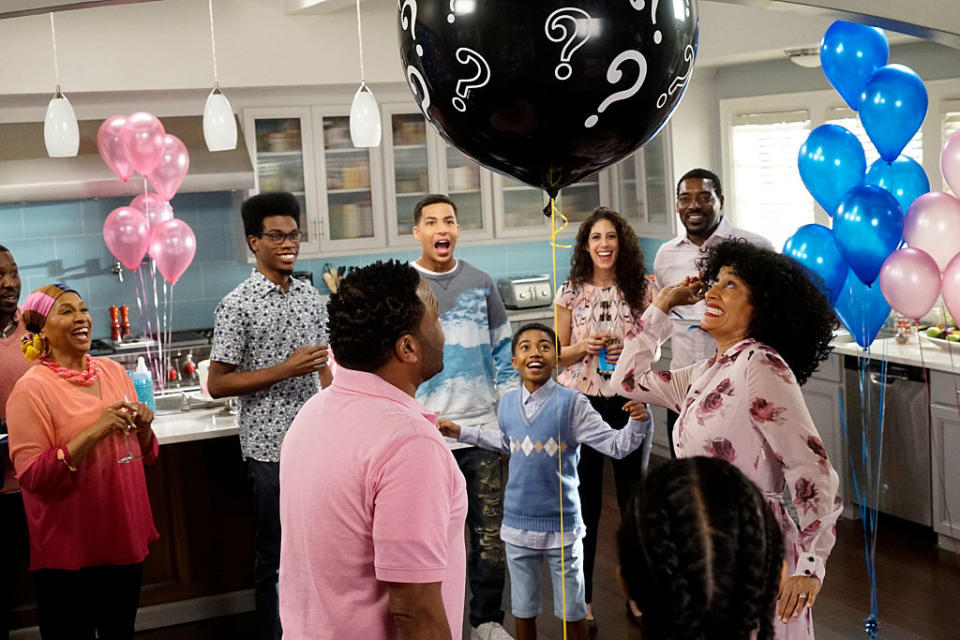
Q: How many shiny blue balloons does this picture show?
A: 7